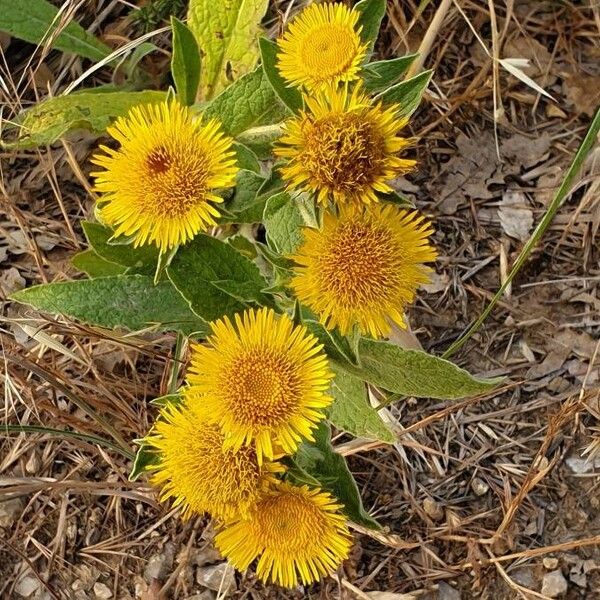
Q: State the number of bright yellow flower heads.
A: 7